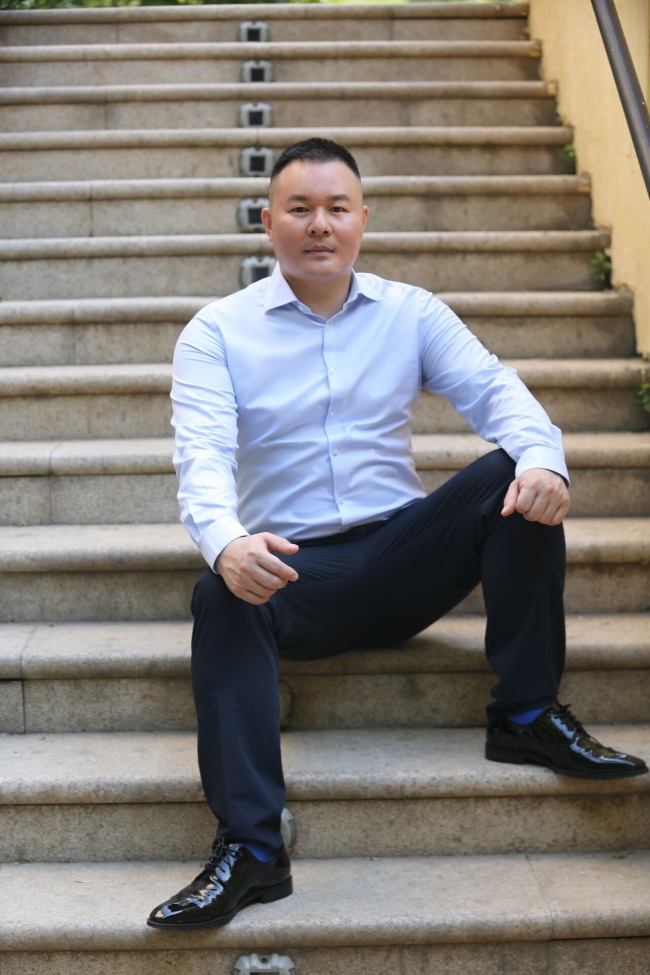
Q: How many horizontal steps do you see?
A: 13